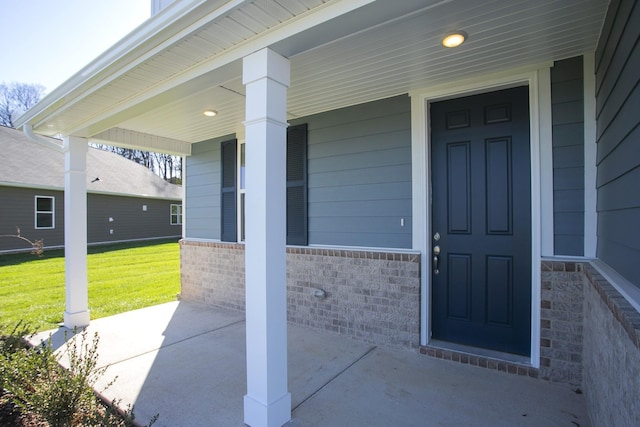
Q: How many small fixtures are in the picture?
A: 2